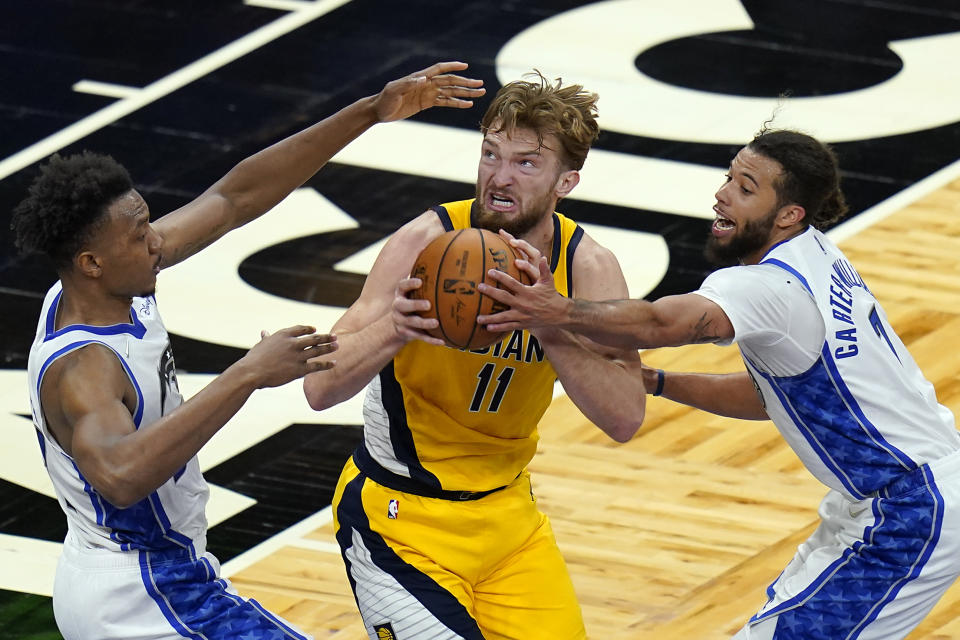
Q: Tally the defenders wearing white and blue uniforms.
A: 2